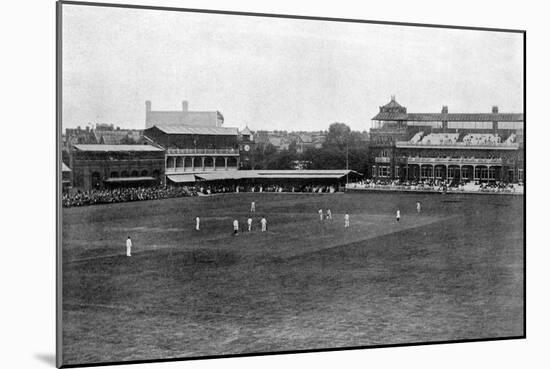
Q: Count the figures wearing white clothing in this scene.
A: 11